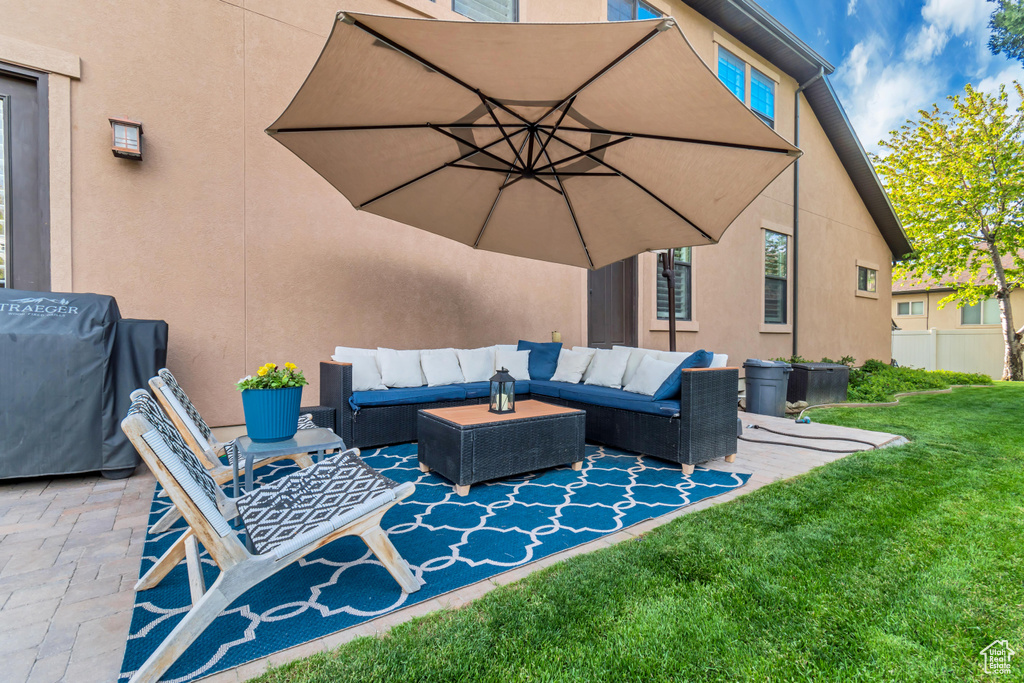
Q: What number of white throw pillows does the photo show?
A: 8